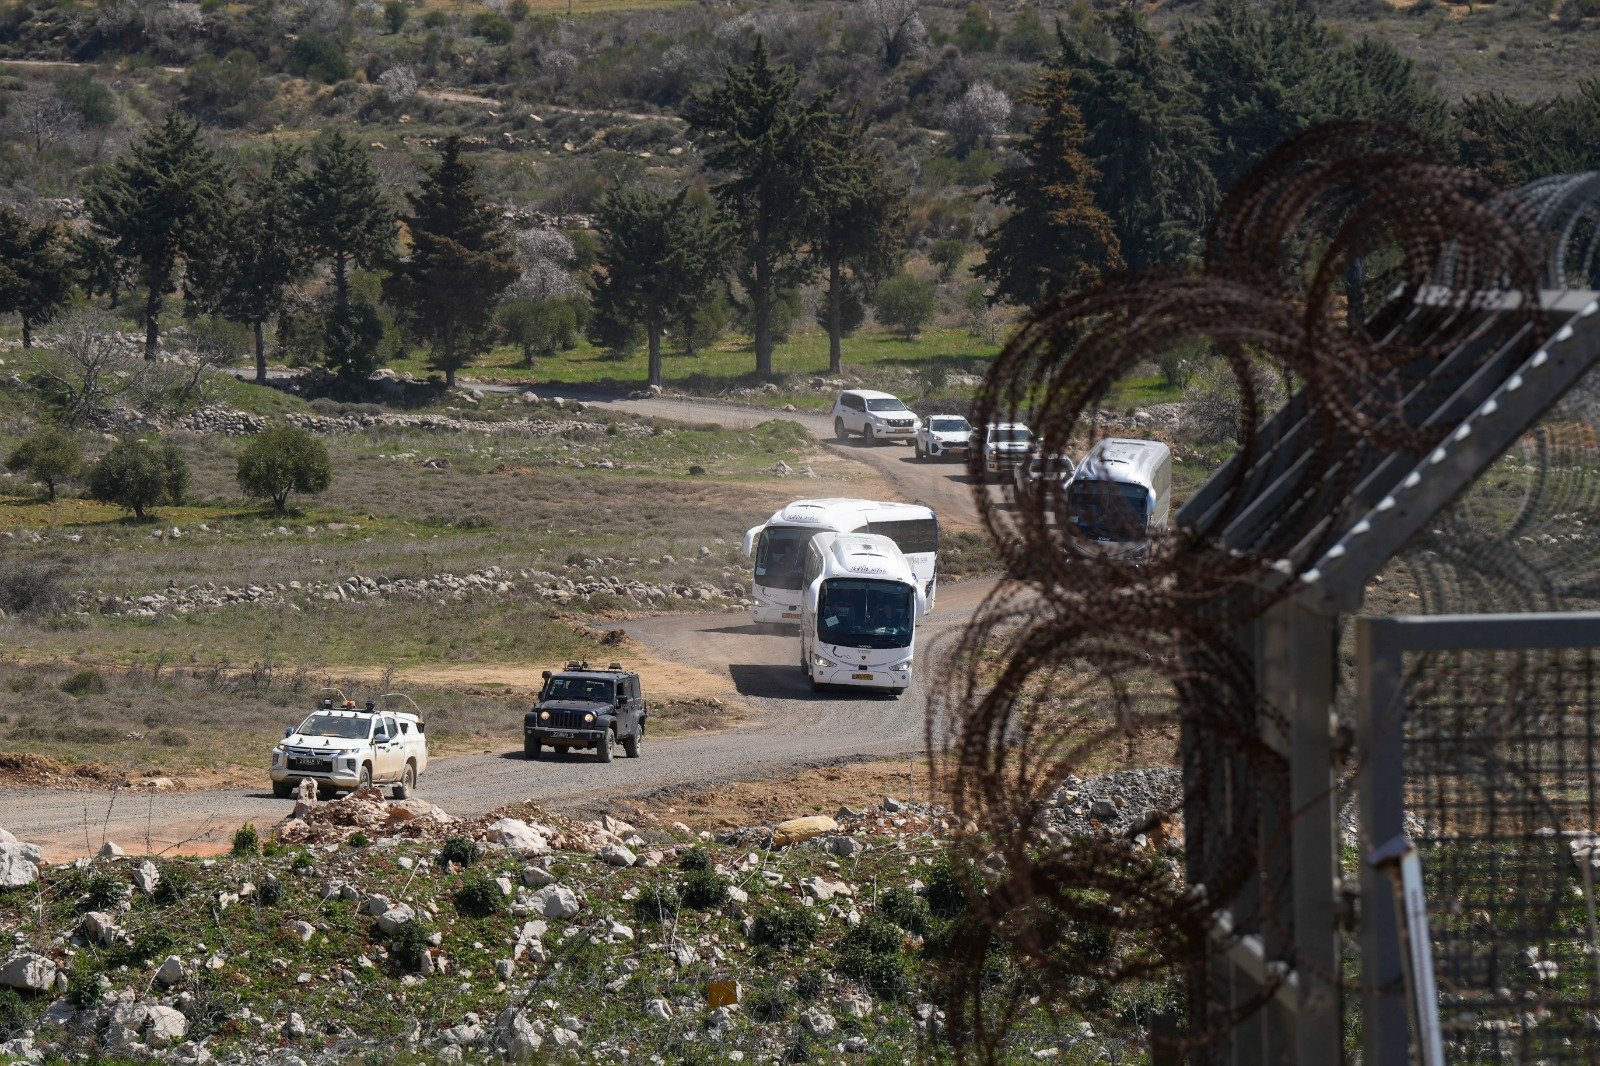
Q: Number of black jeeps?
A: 1